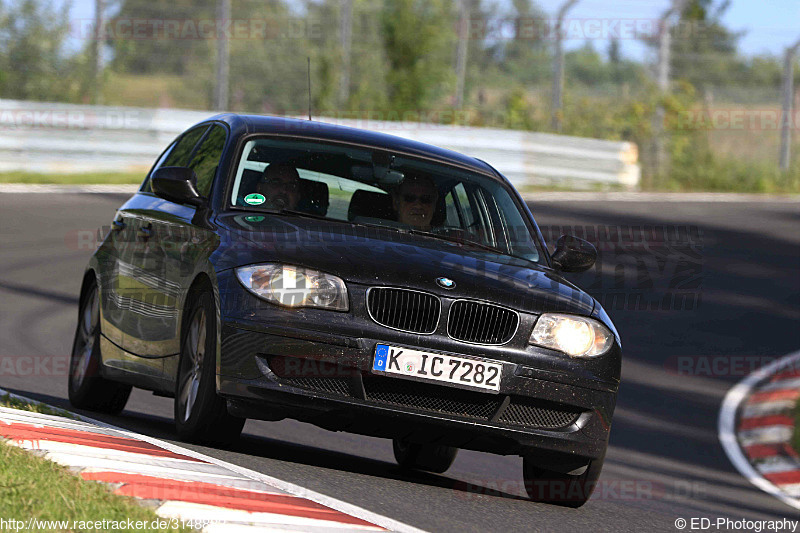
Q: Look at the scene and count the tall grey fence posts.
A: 7